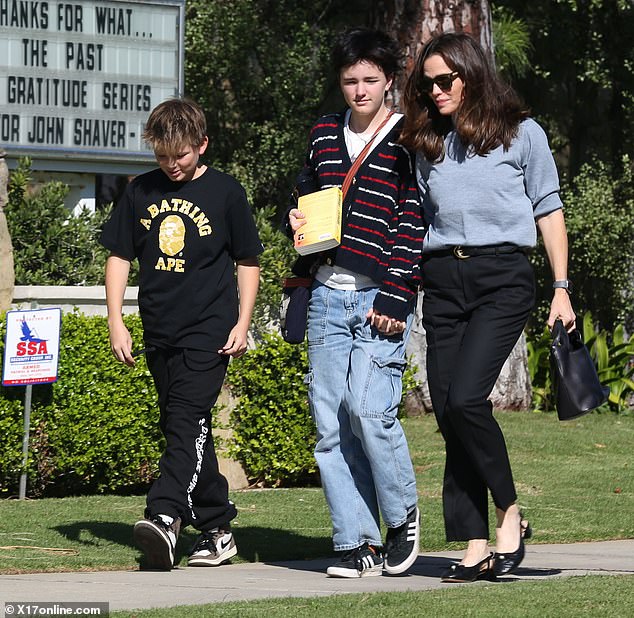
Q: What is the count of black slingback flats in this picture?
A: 2